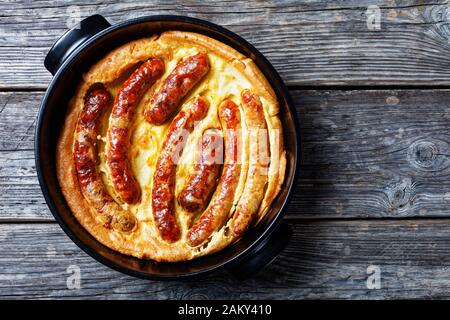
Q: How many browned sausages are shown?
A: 7